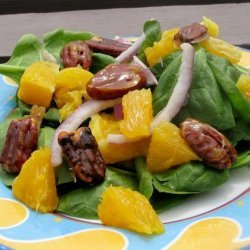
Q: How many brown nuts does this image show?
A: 7